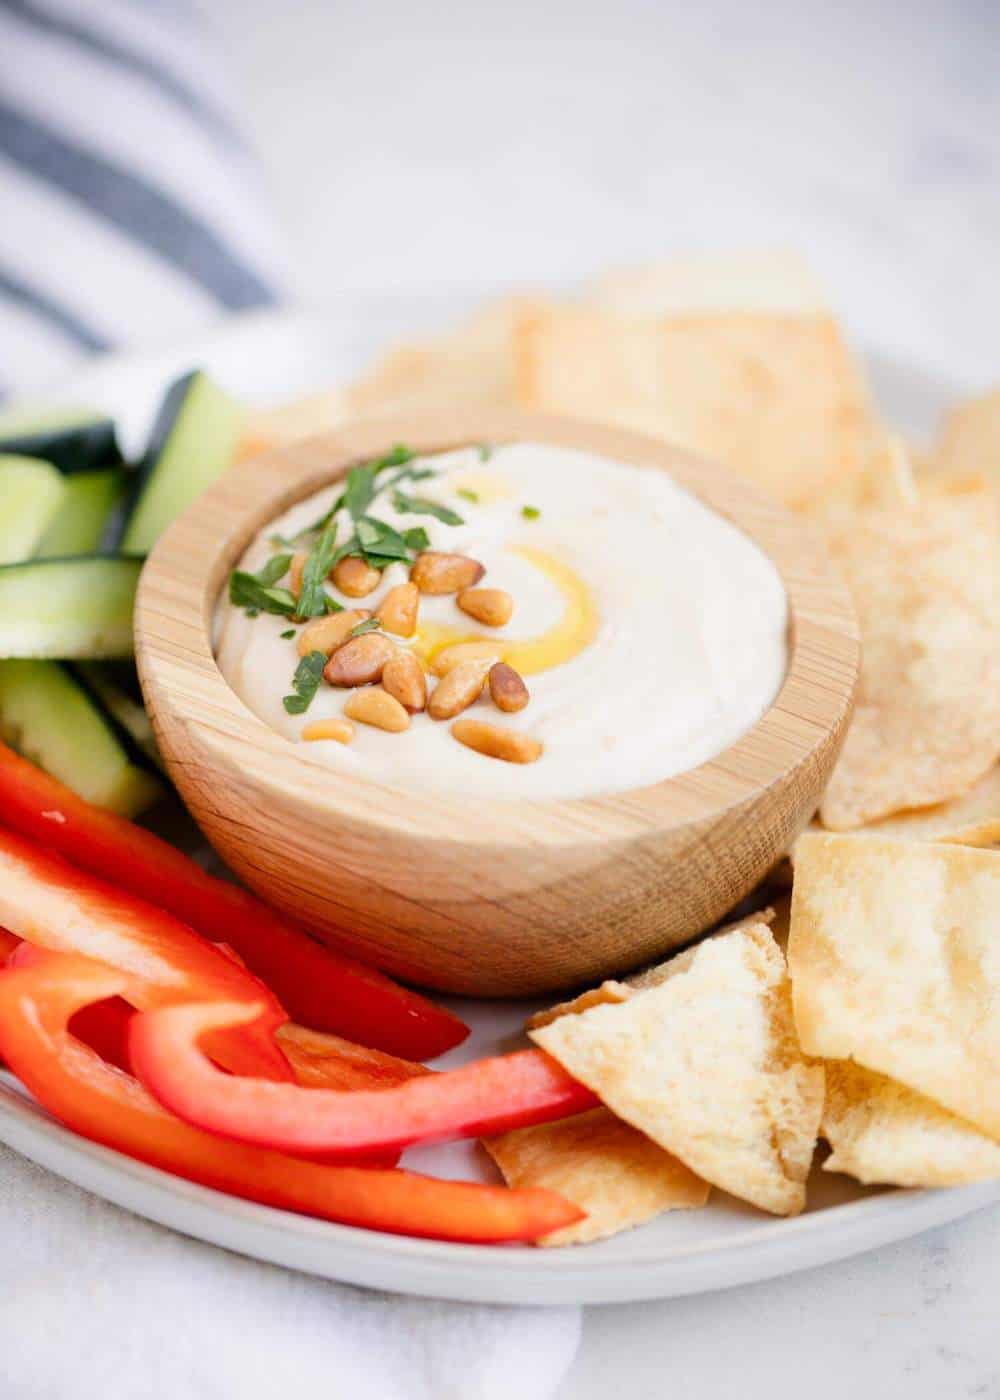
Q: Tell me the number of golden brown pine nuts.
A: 14